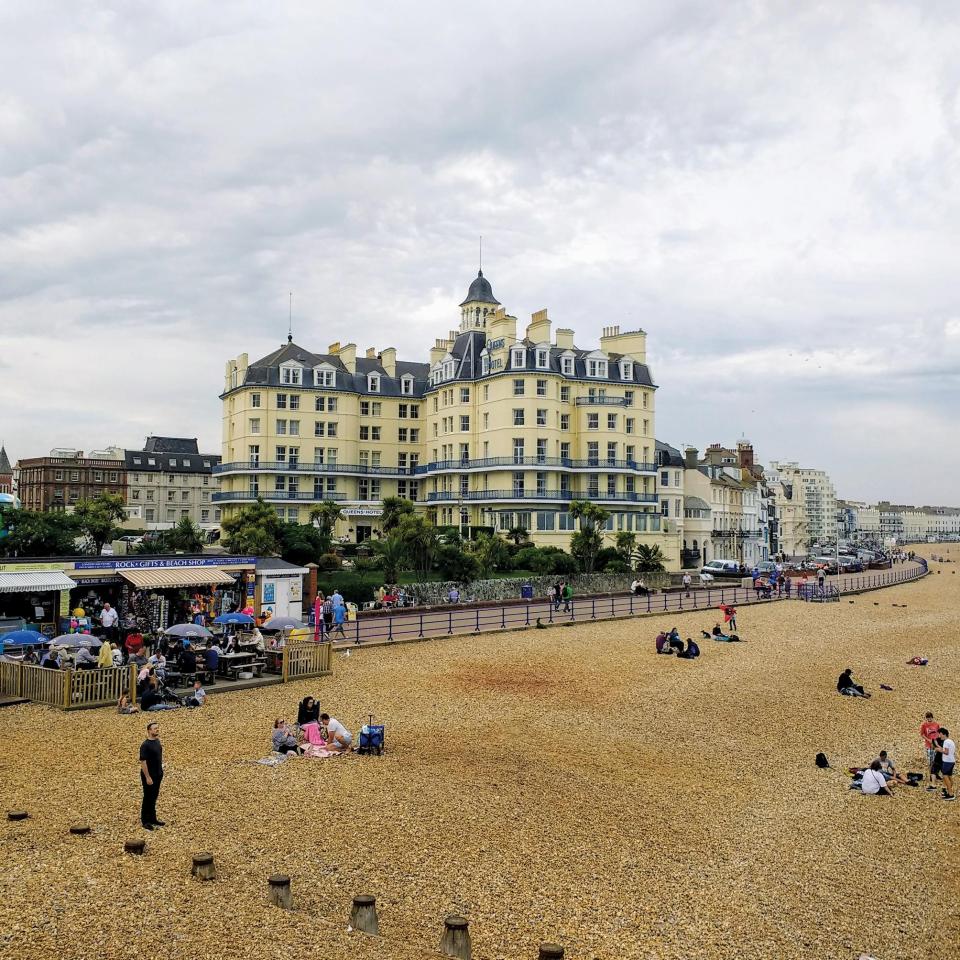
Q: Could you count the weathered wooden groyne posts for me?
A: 8